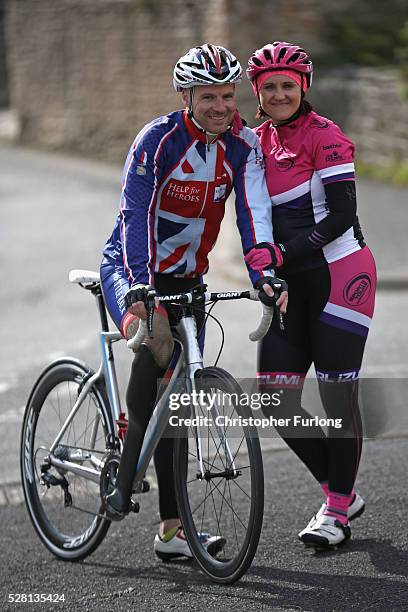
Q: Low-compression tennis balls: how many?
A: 0